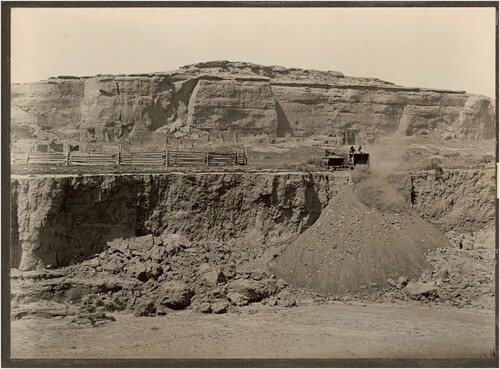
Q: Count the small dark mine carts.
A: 2